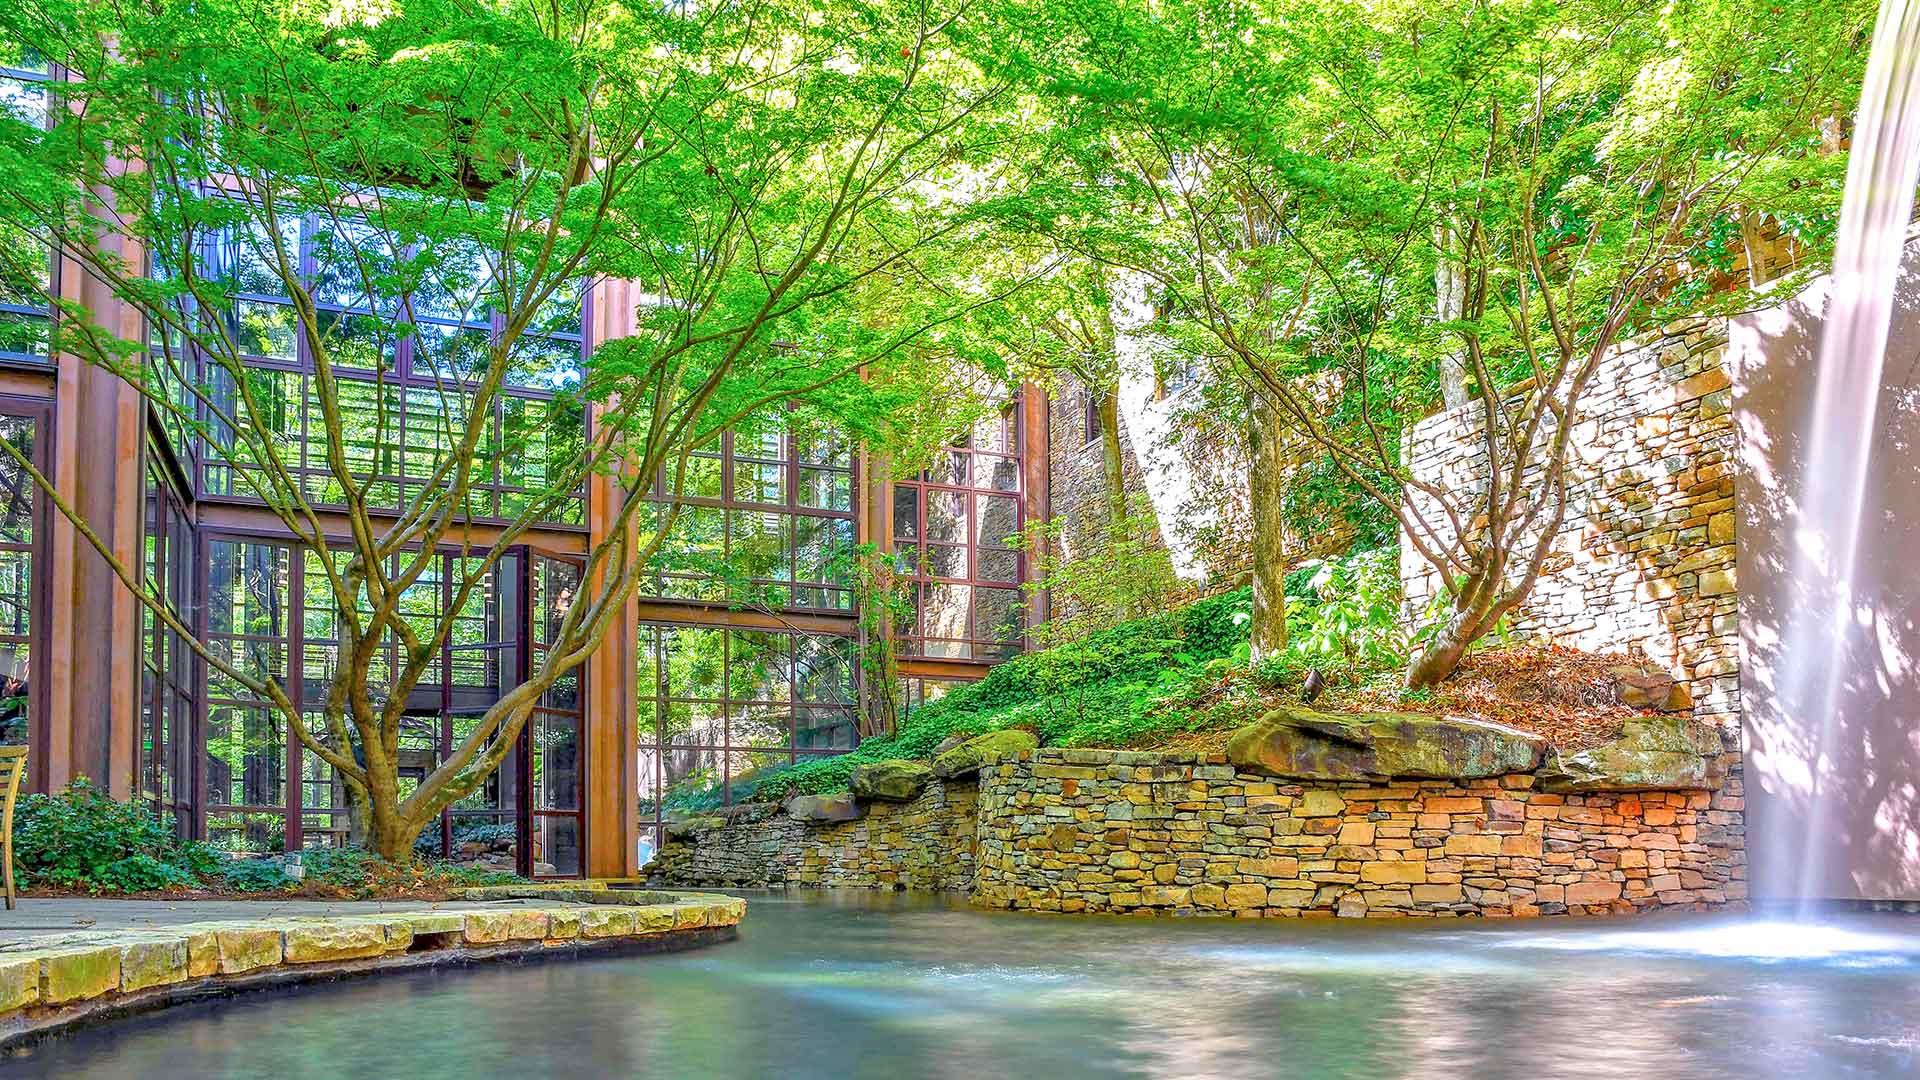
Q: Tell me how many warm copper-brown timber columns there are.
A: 4